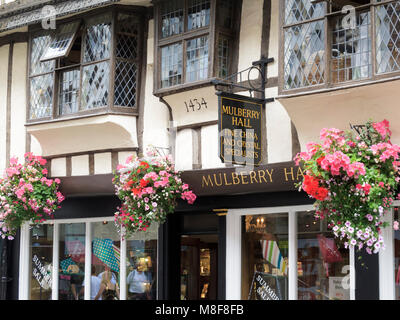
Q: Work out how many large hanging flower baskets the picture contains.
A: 3